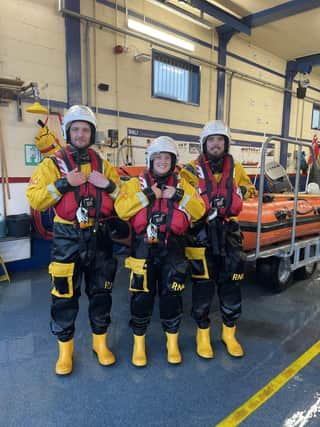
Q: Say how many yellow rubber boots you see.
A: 6